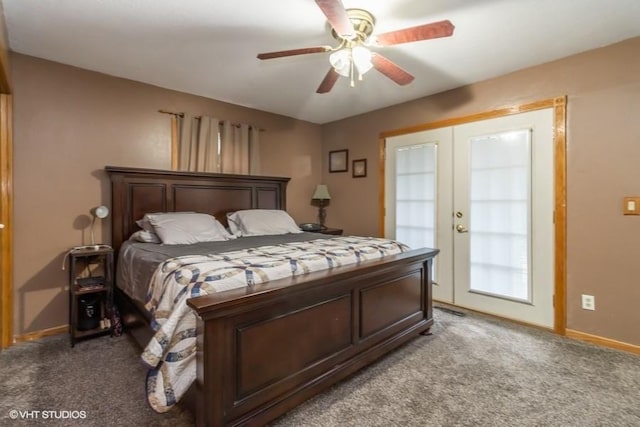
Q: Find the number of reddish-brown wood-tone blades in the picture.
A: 5